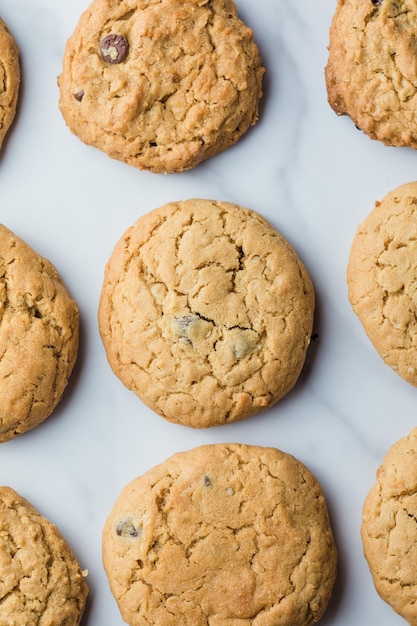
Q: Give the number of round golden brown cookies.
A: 9